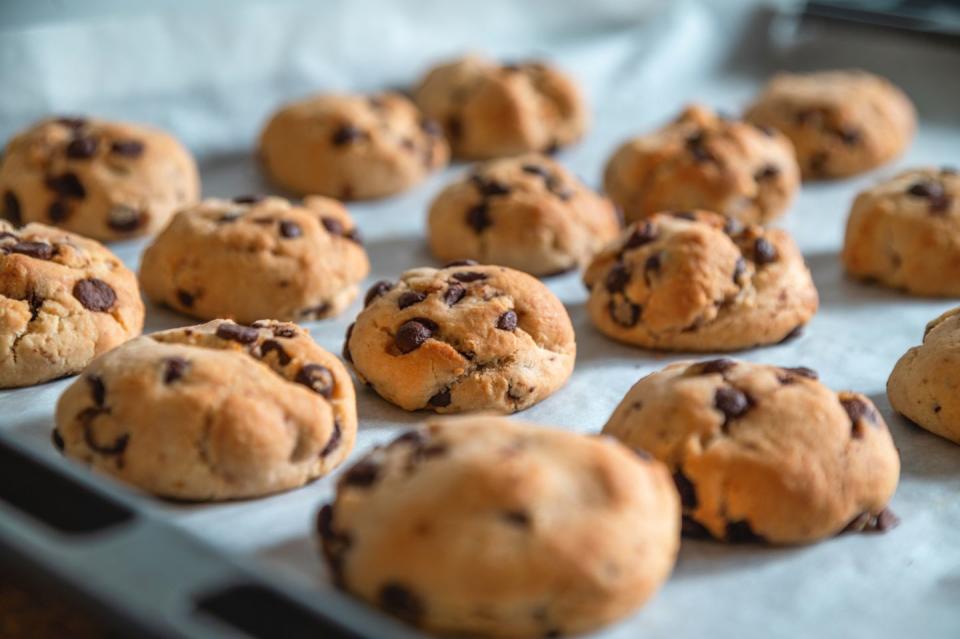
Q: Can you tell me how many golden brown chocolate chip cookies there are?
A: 15